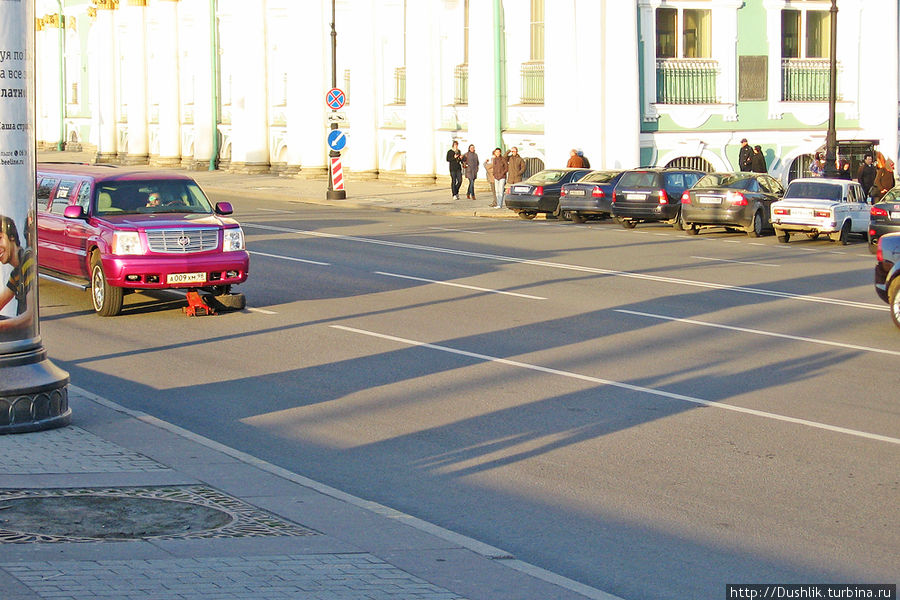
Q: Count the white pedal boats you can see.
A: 0